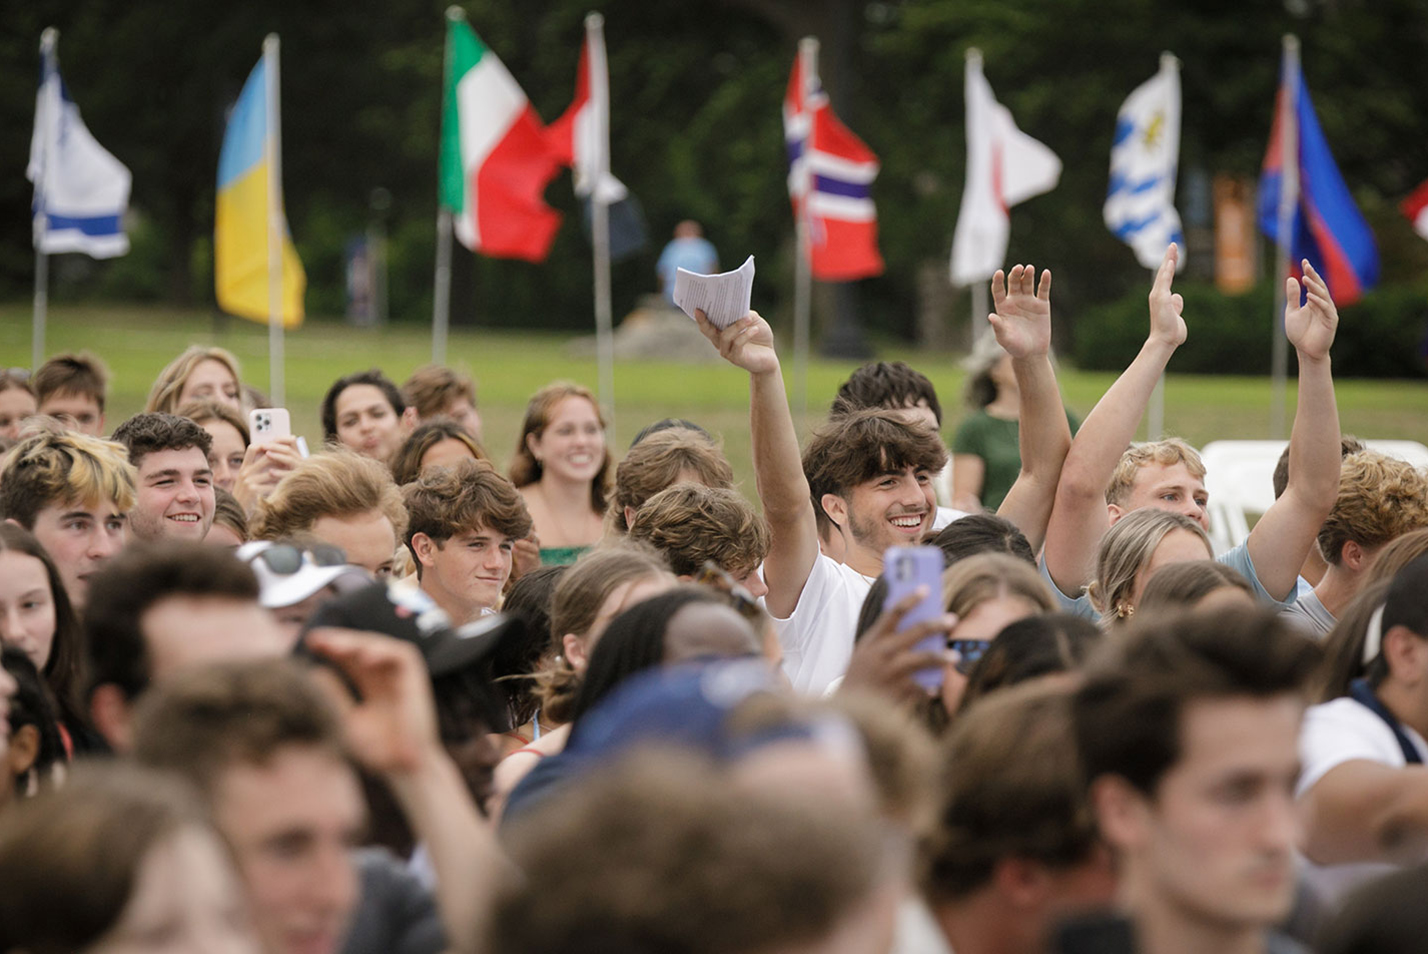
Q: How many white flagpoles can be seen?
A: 8